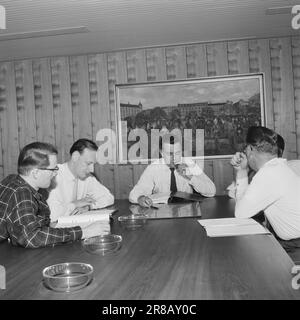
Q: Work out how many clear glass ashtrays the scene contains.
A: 3